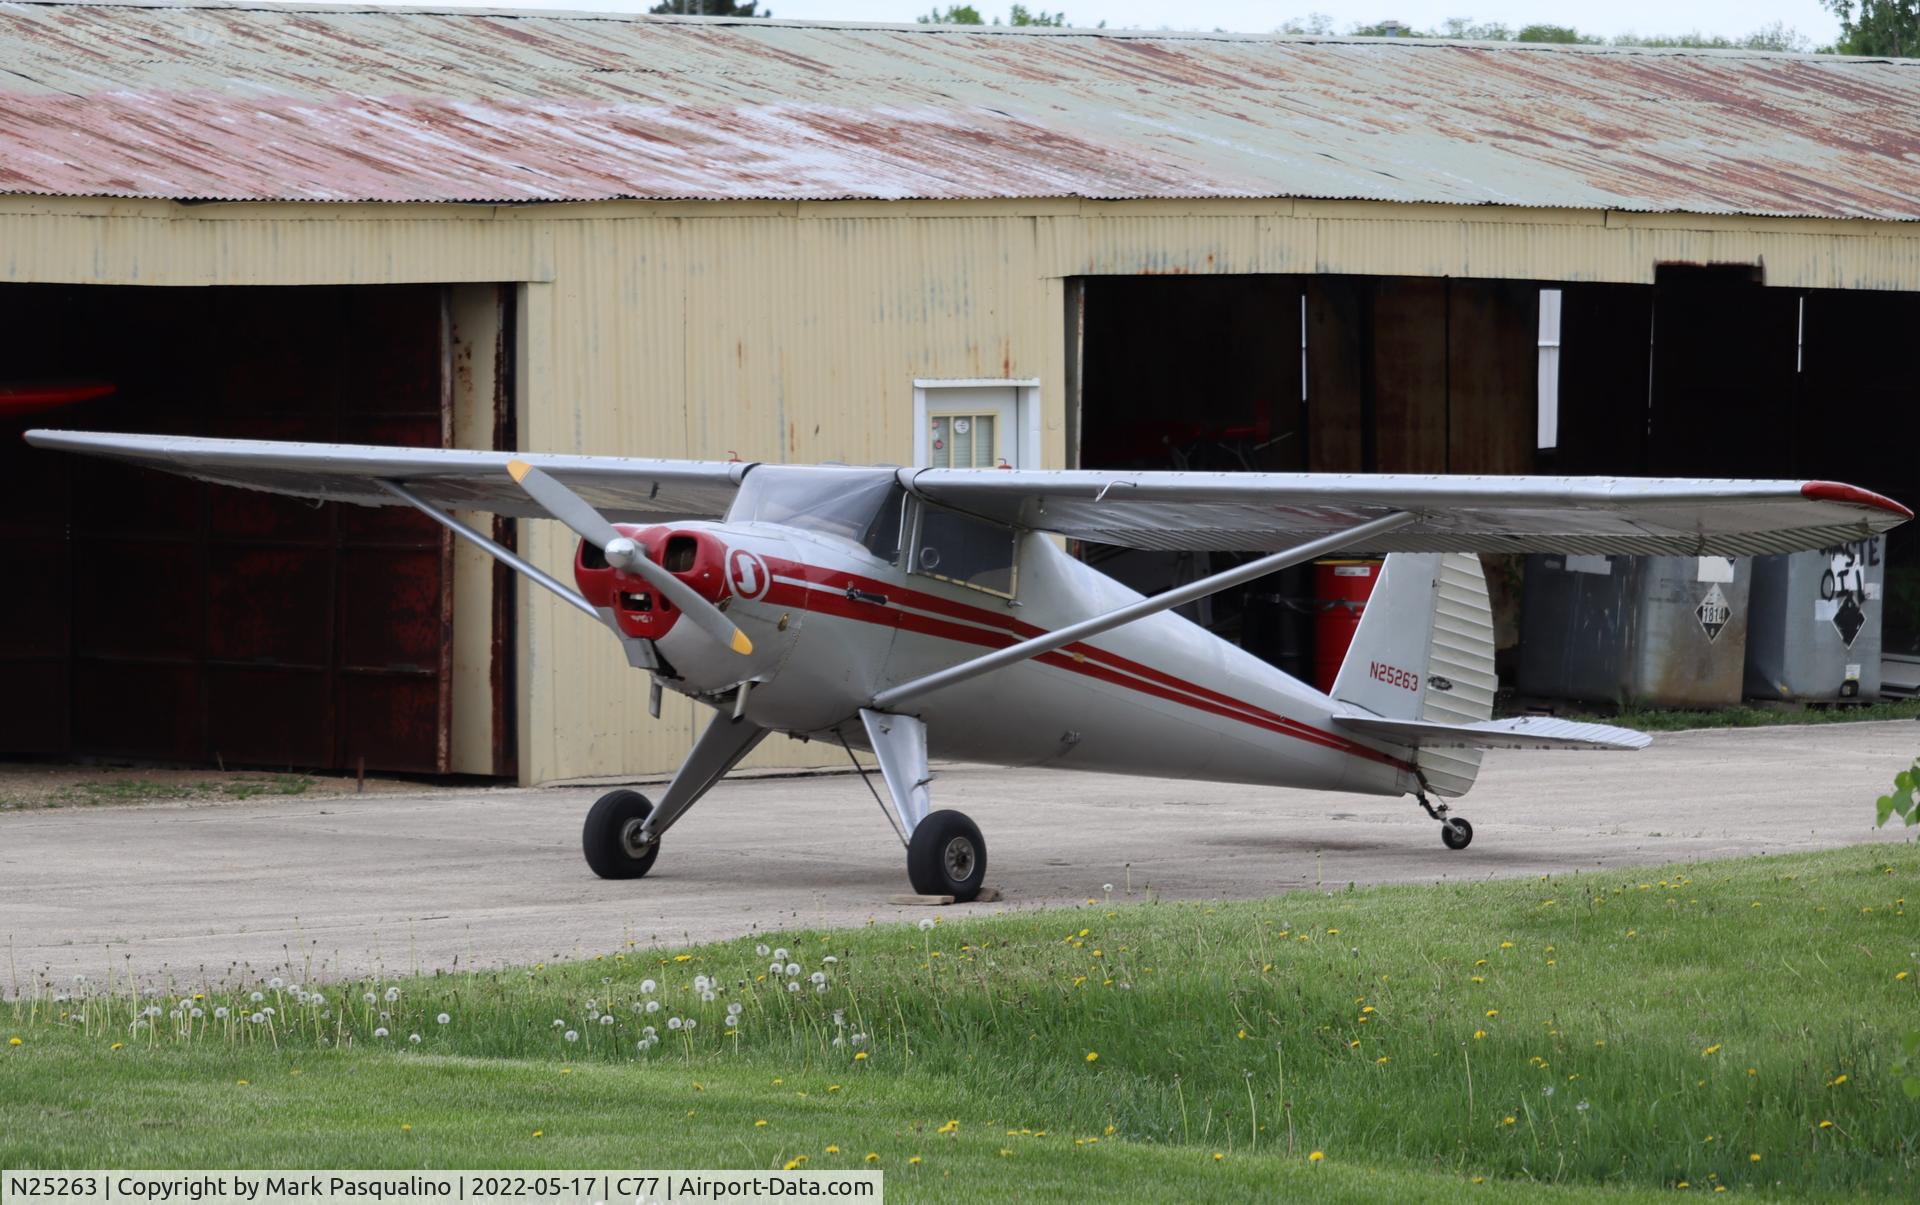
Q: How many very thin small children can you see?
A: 0